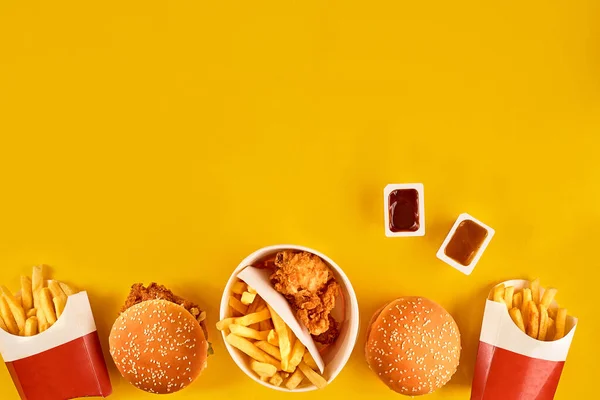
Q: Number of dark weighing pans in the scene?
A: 0